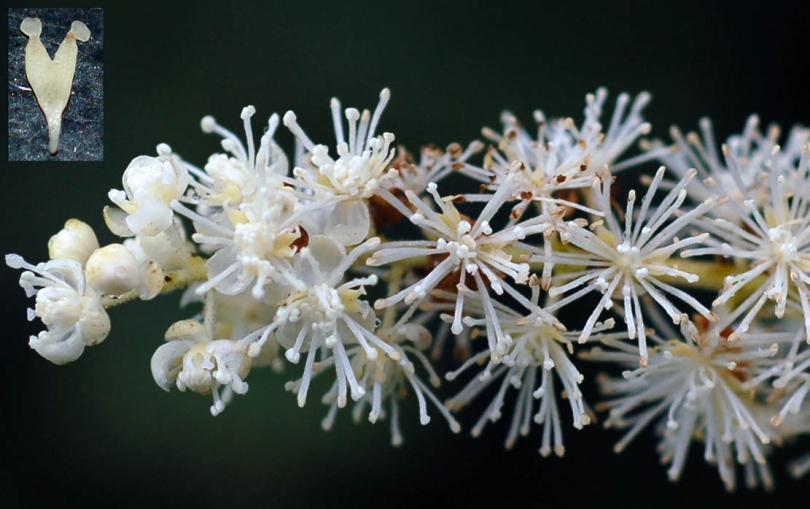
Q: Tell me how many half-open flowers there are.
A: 3